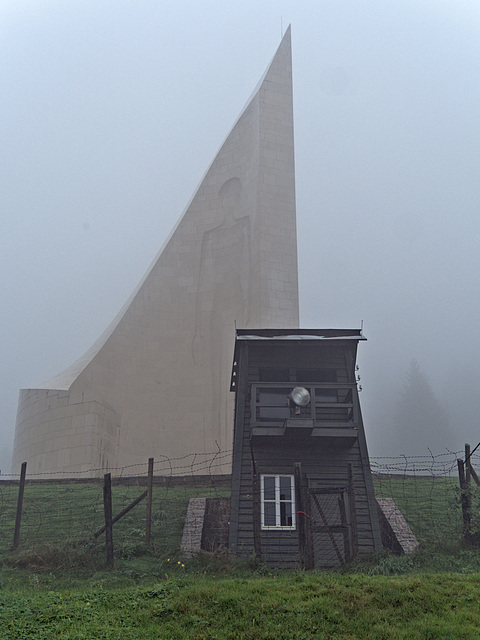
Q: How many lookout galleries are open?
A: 1